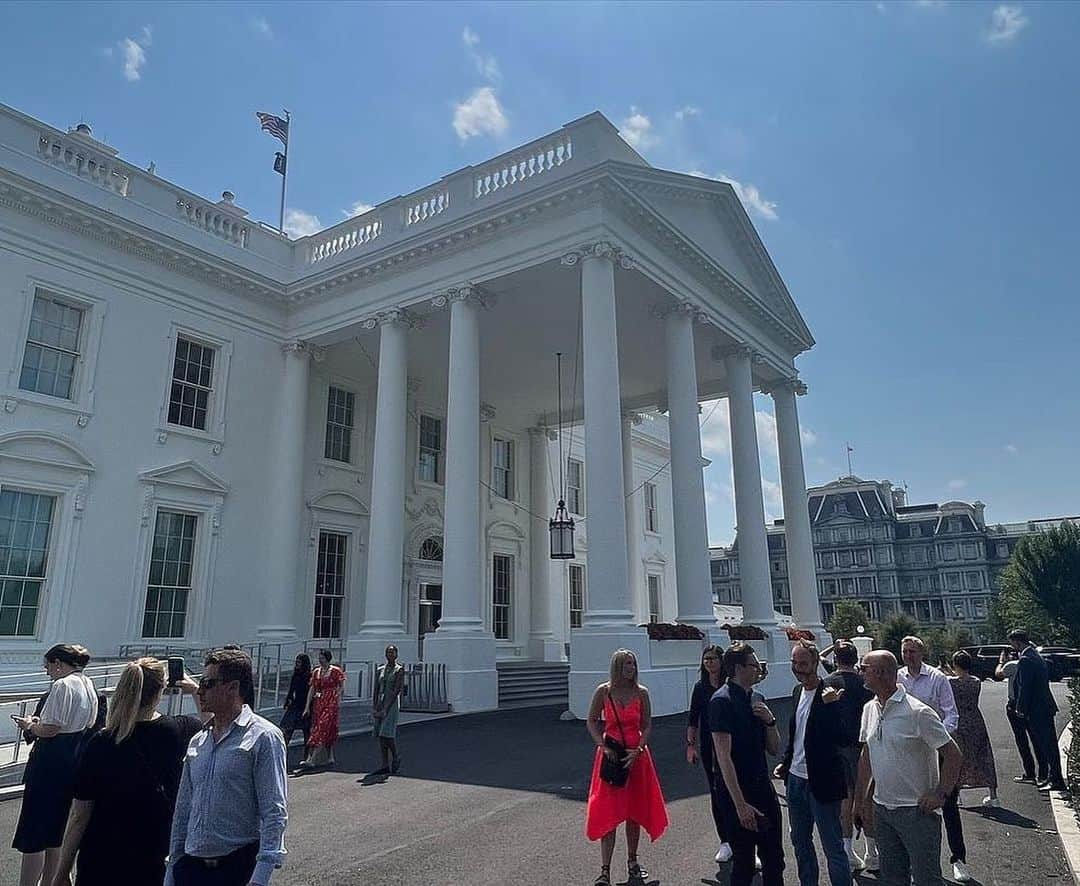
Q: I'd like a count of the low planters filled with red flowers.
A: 3